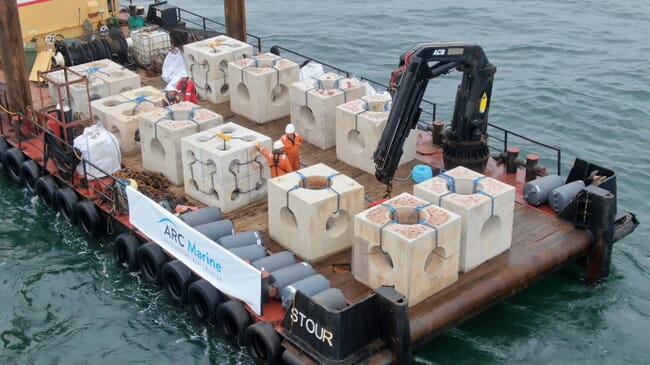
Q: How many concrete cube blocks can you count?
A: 11